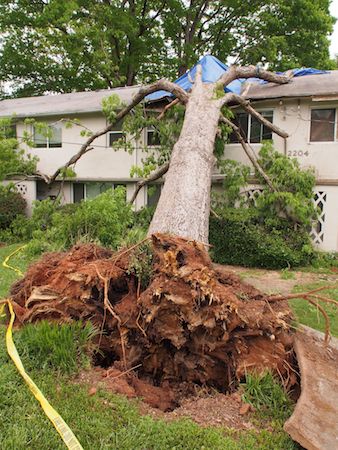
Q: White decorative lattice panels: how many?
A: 3